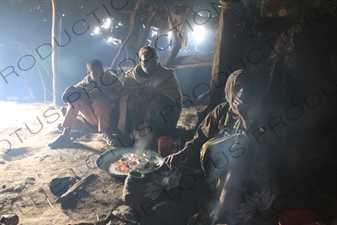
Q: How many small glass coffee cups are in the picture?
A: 5